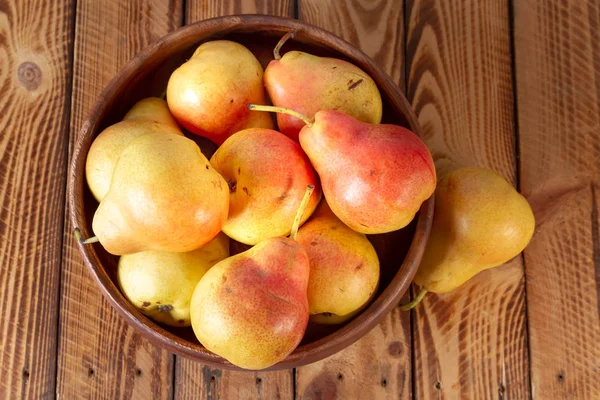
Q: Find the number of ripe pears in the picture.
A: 10